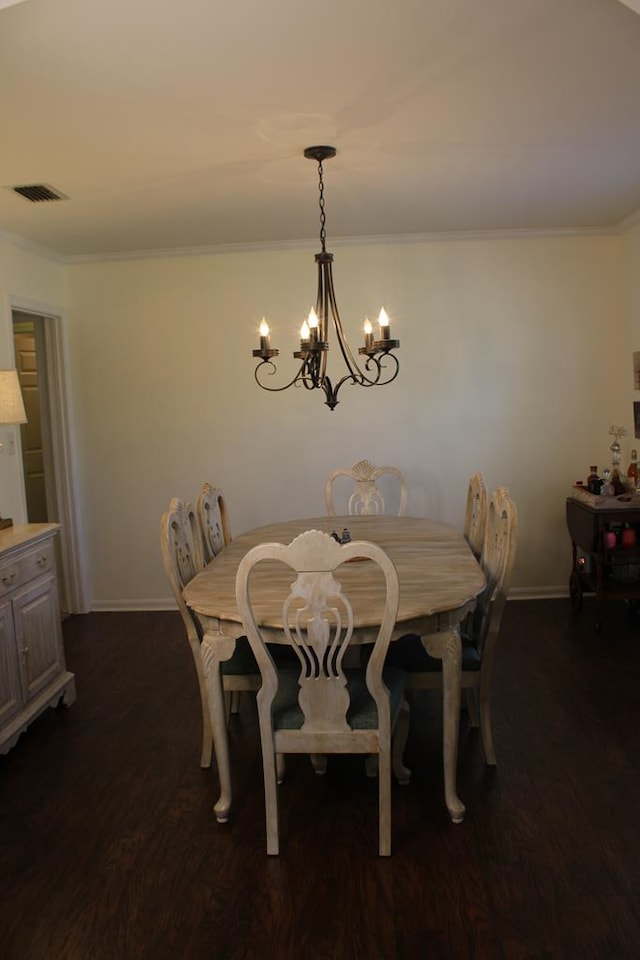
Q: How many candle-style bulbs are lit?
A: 5